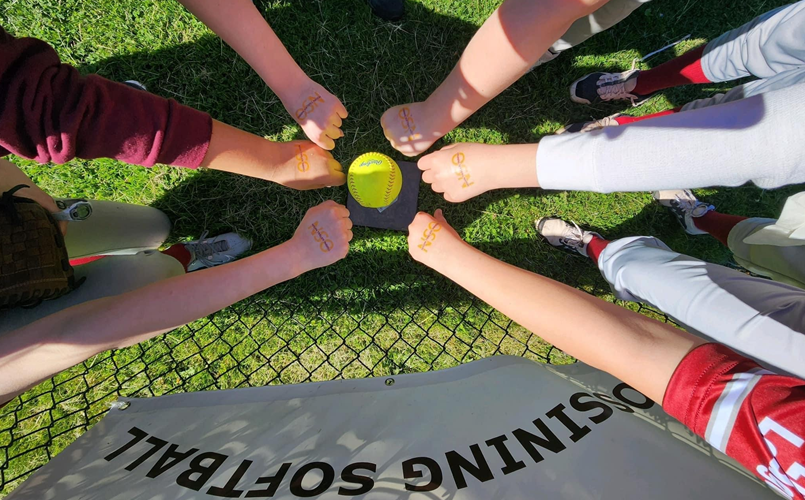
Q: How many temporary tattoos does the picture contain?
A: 6